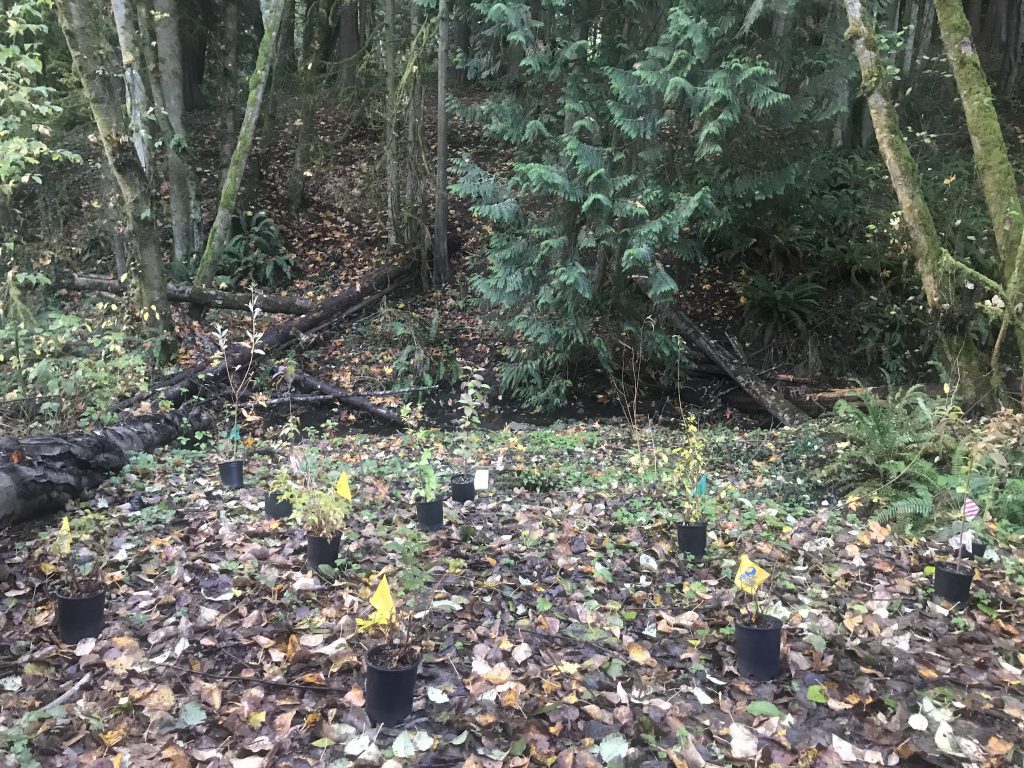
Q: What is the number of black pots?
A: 11